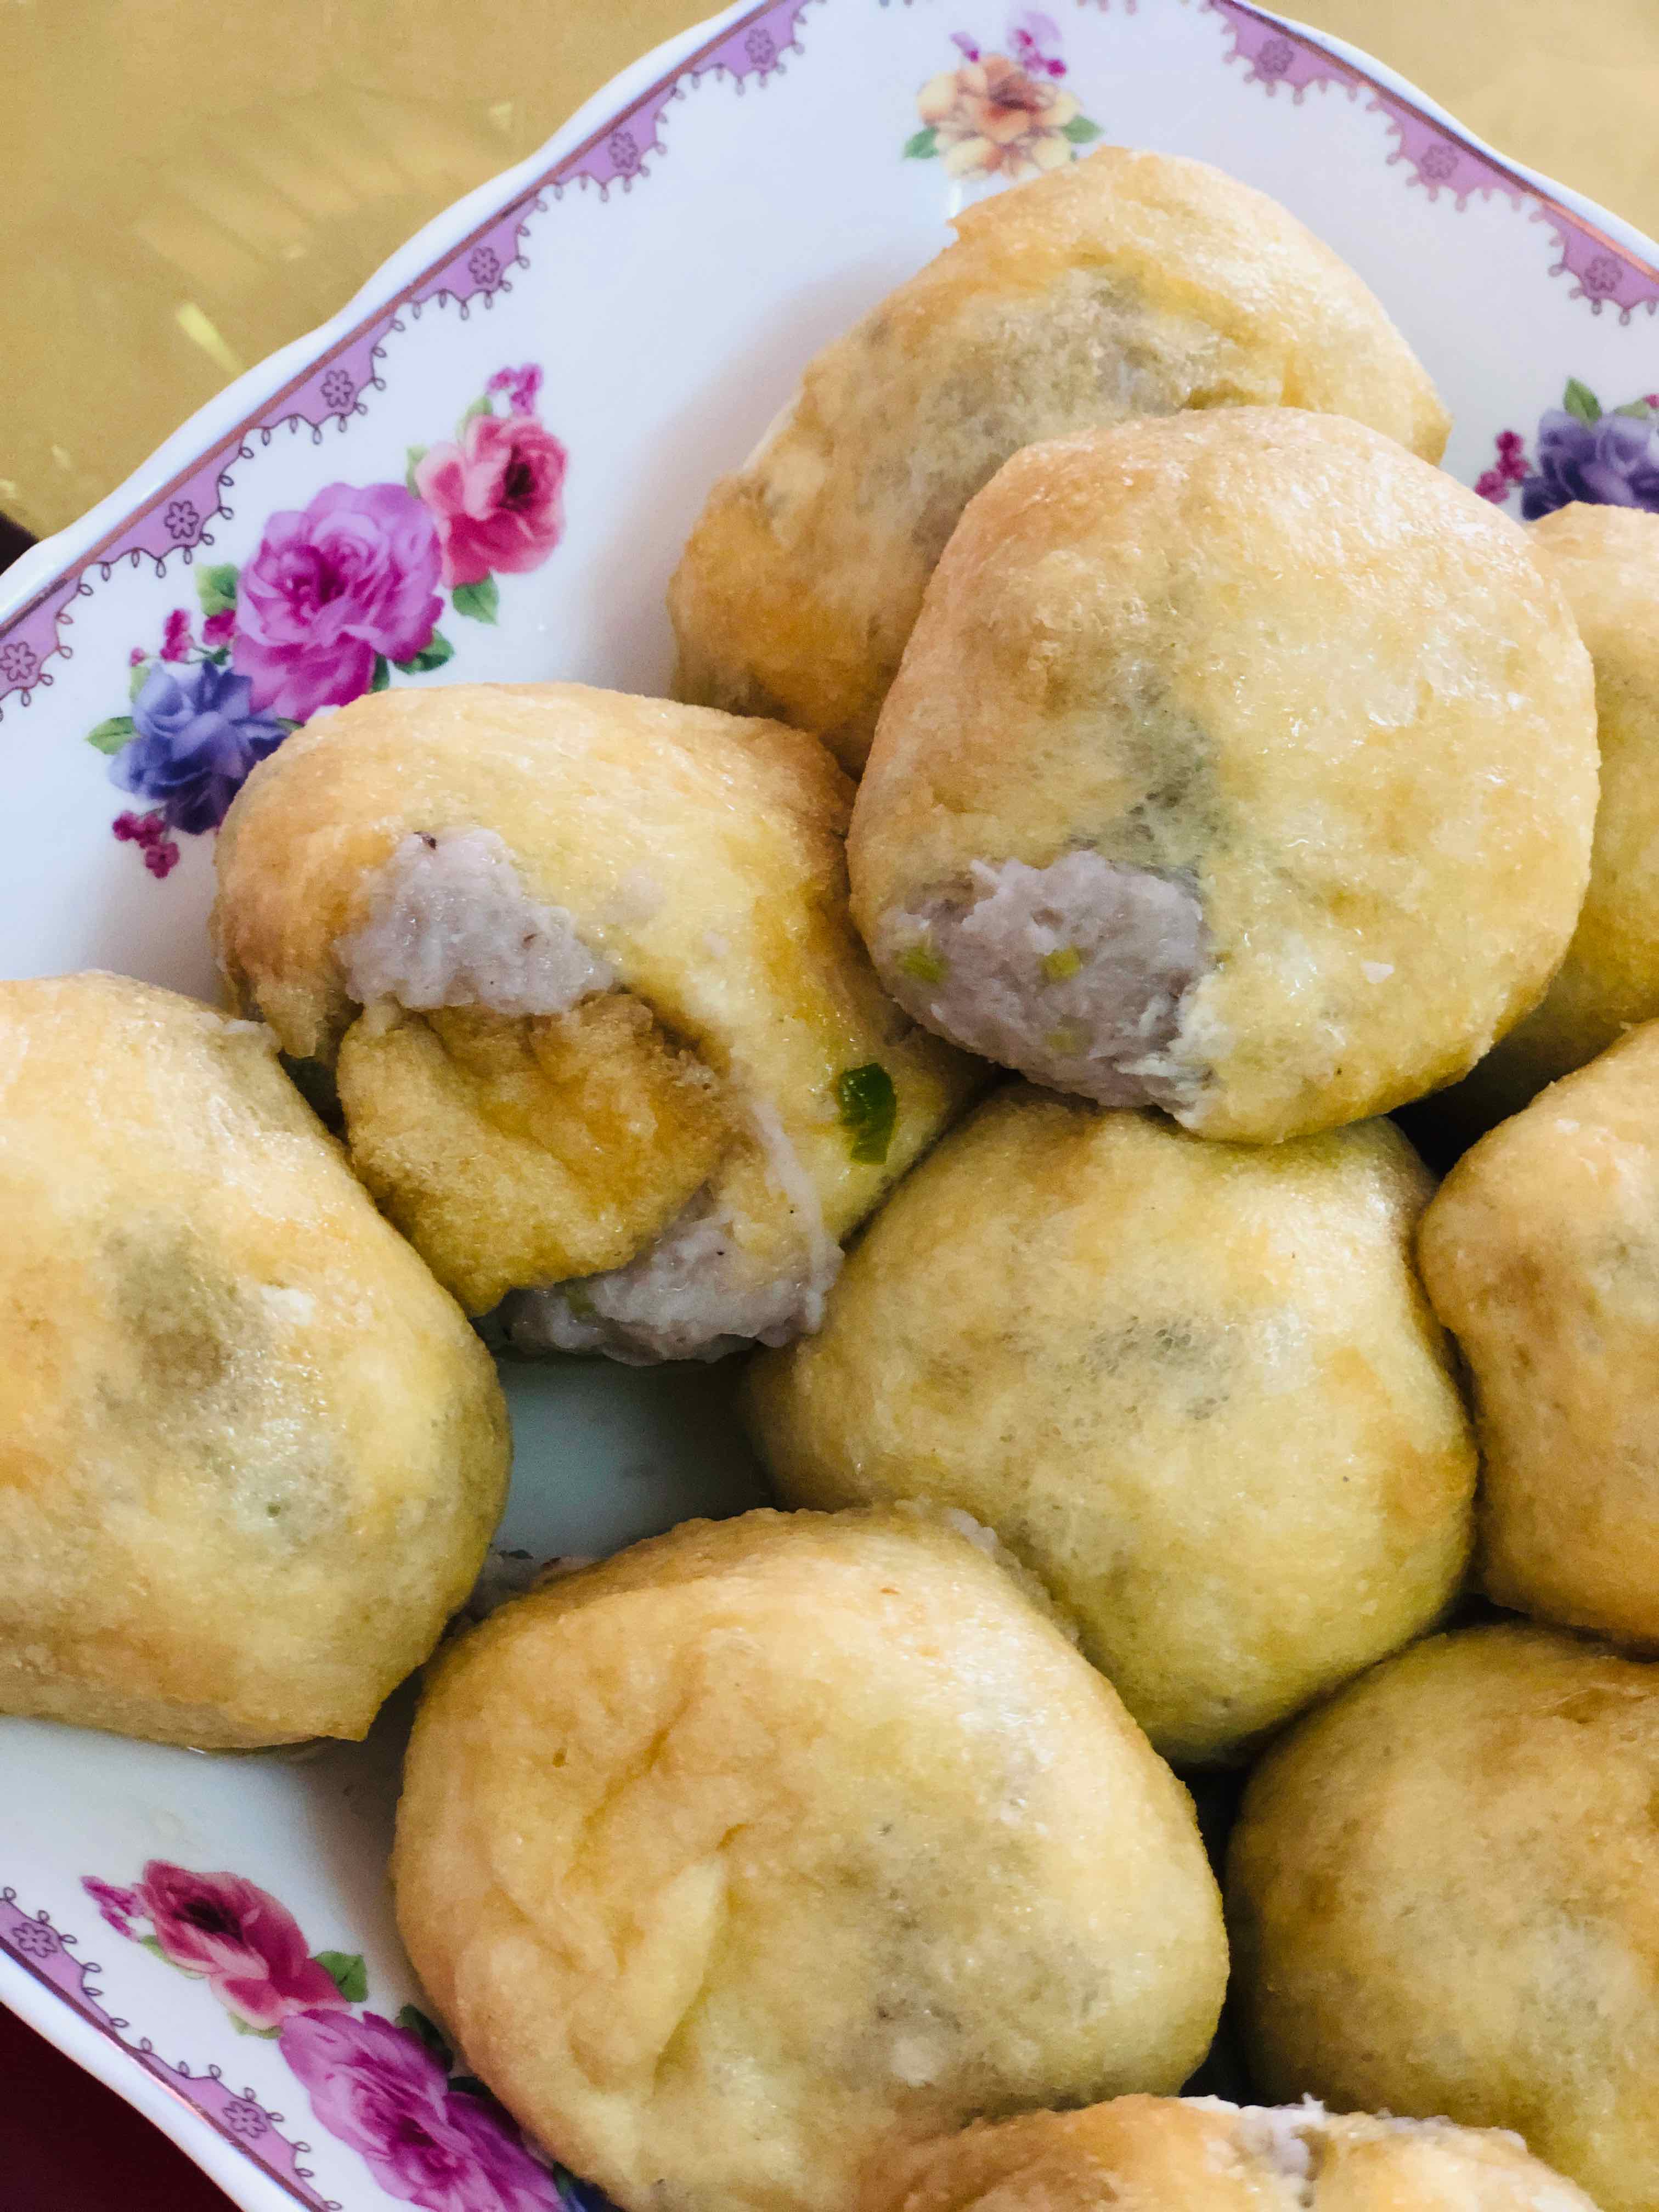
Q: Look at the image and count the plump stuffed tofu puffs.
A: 10